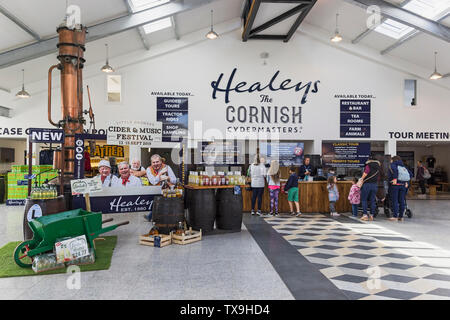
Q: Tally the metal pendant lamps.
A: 5